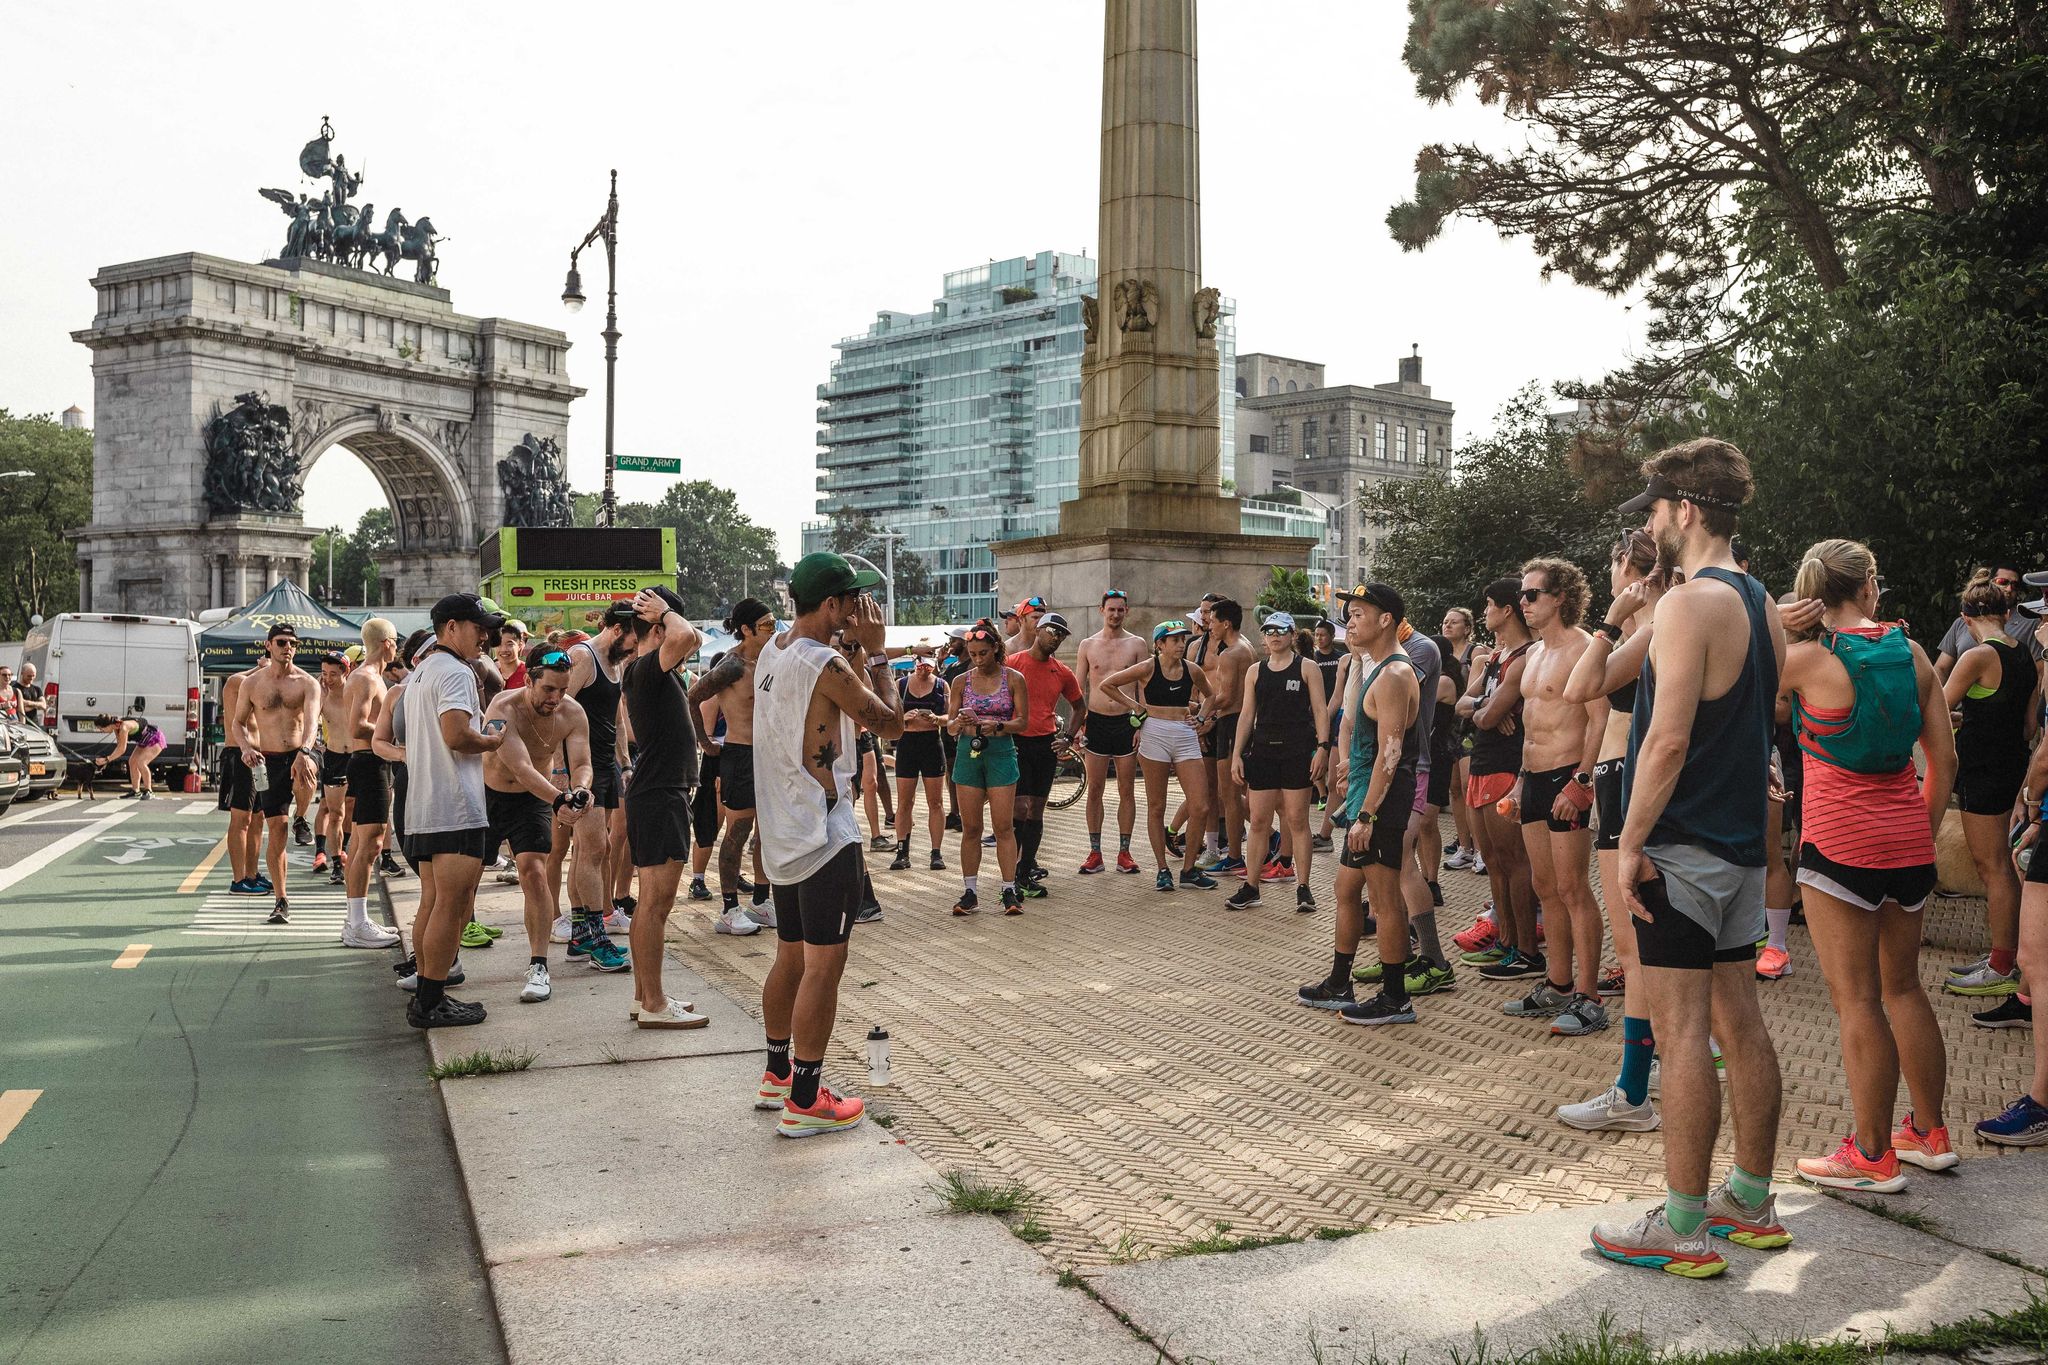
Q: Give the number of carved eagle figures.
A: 3